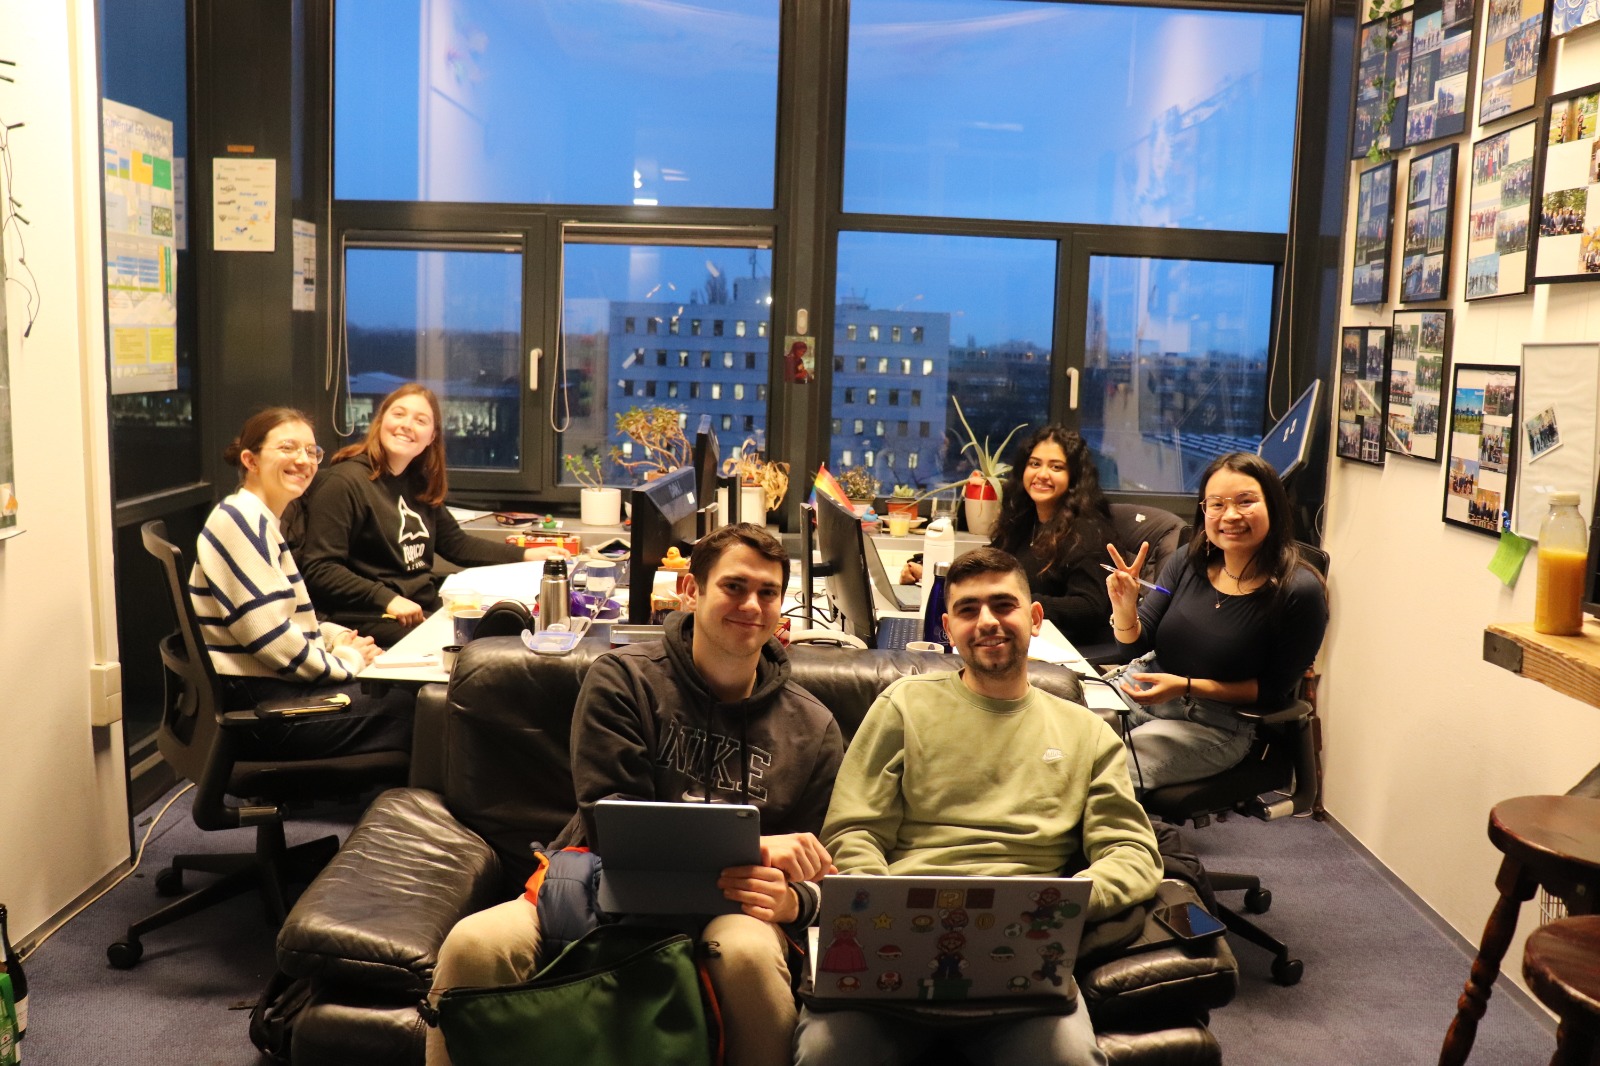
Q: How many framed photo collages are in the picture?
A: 10